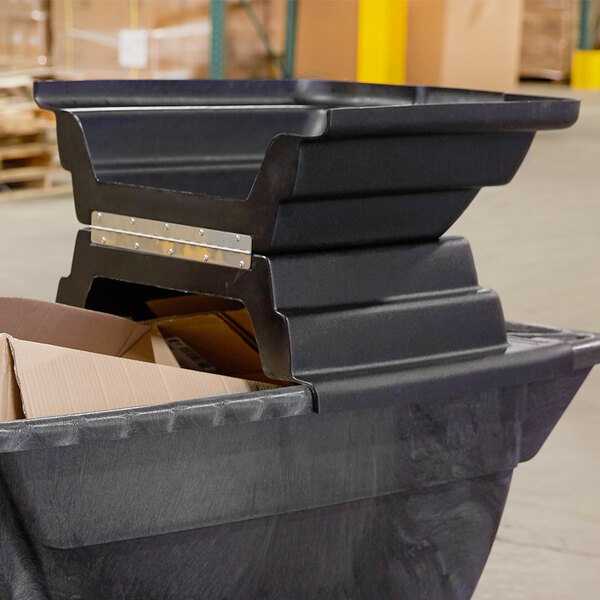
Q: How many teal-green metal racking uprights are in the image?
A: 3